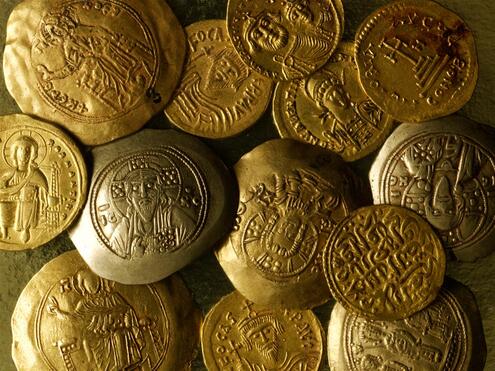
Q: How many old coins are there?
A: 13